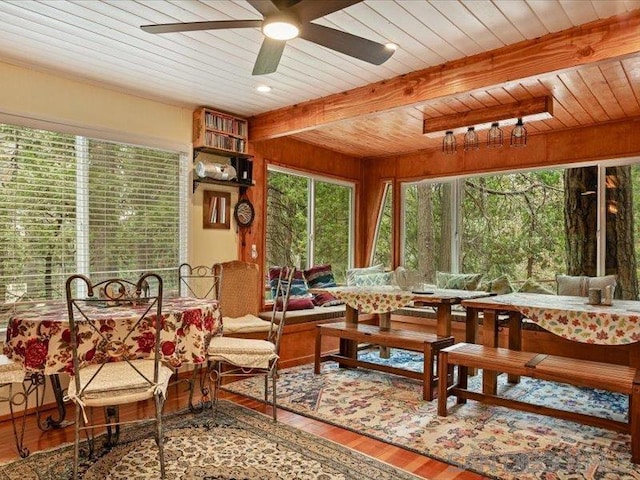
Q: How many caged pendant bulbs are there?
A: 4